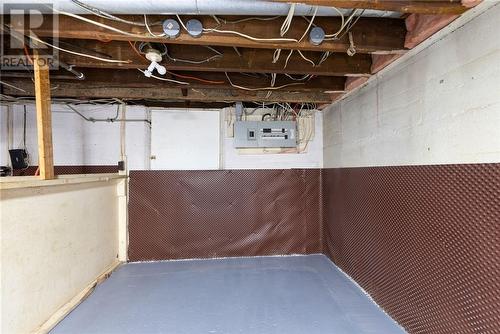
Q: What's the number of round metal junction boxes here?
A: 3